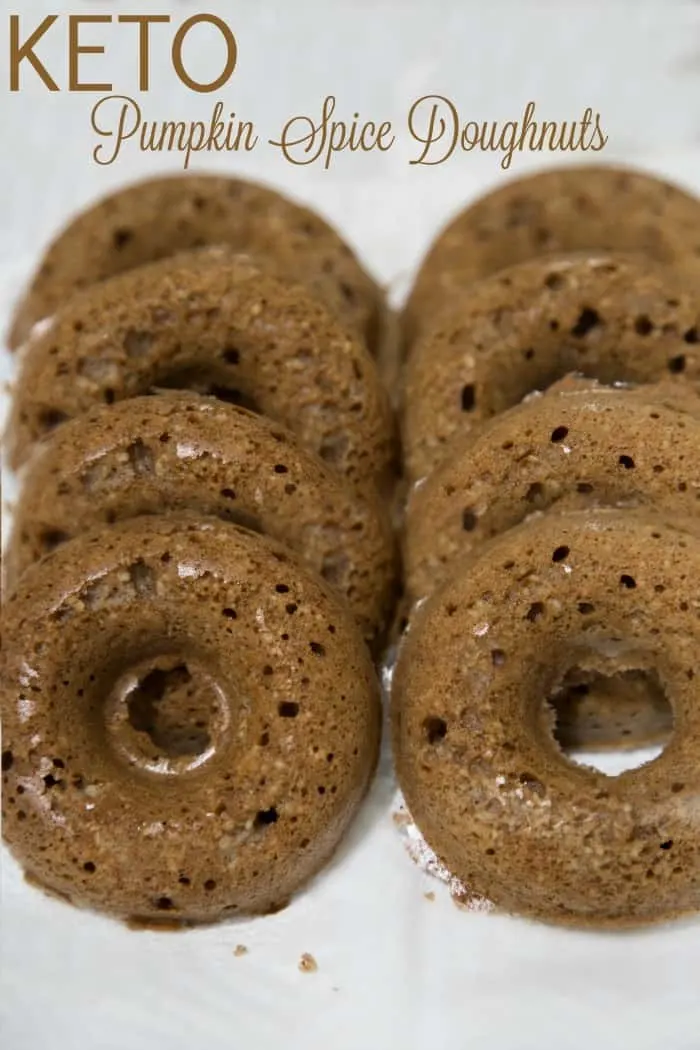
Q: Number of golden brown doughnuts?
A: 8